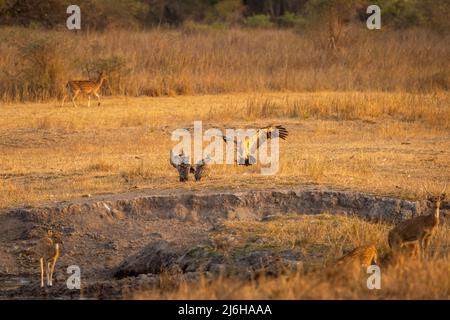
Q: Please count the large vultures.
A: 3